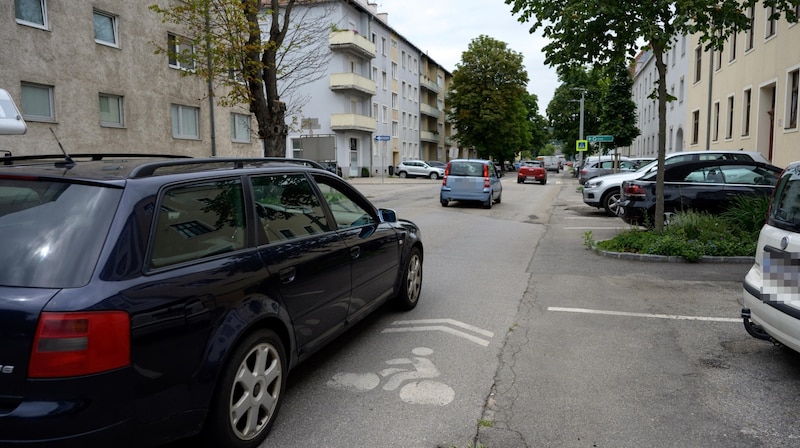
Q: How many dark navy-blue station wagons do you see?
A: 1